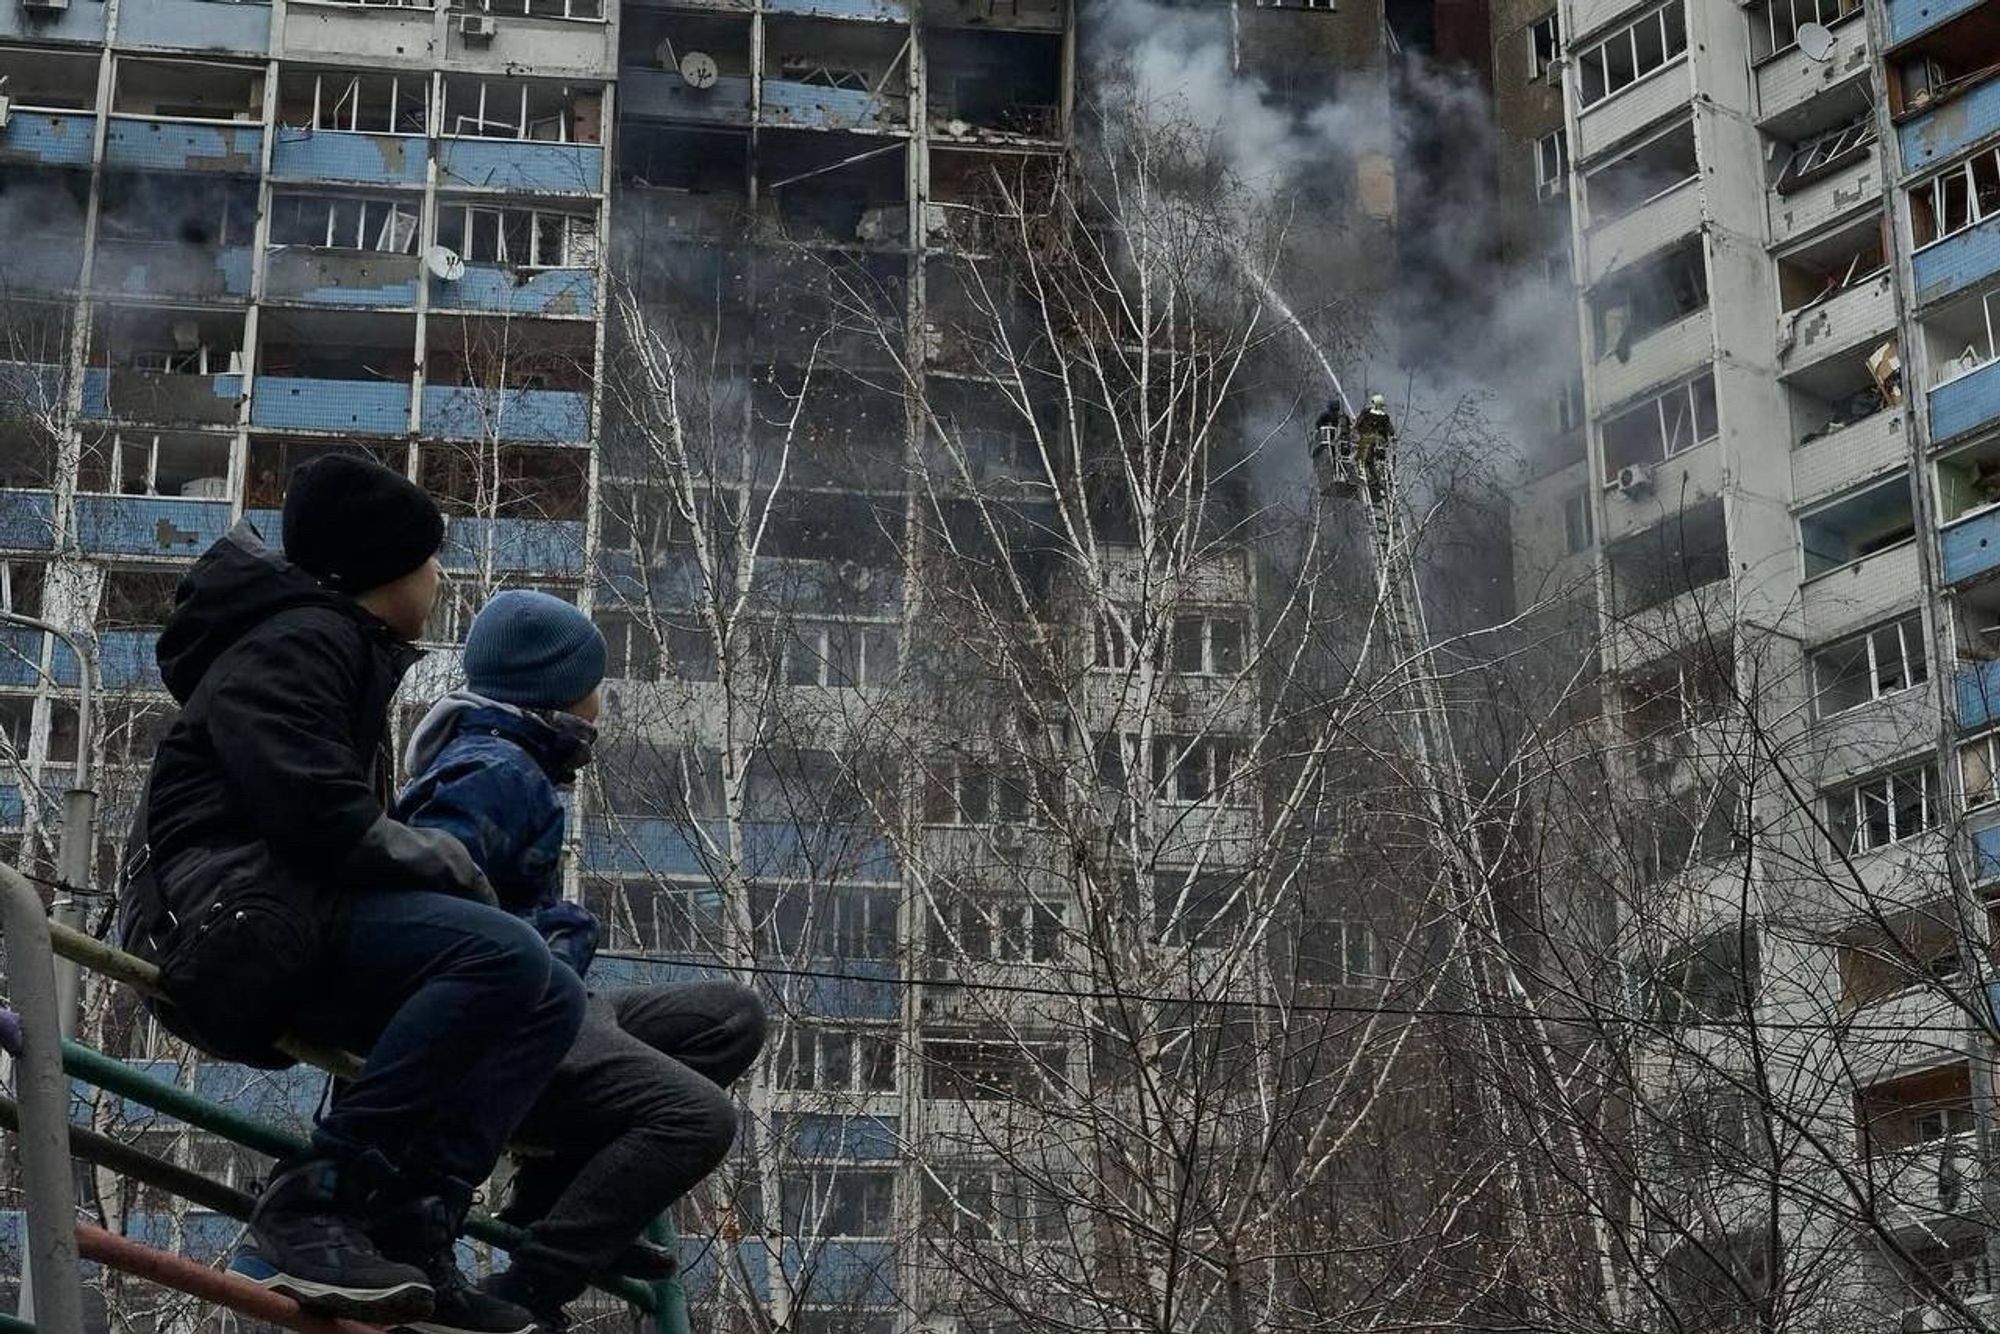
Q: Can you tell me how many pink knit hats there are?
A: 0